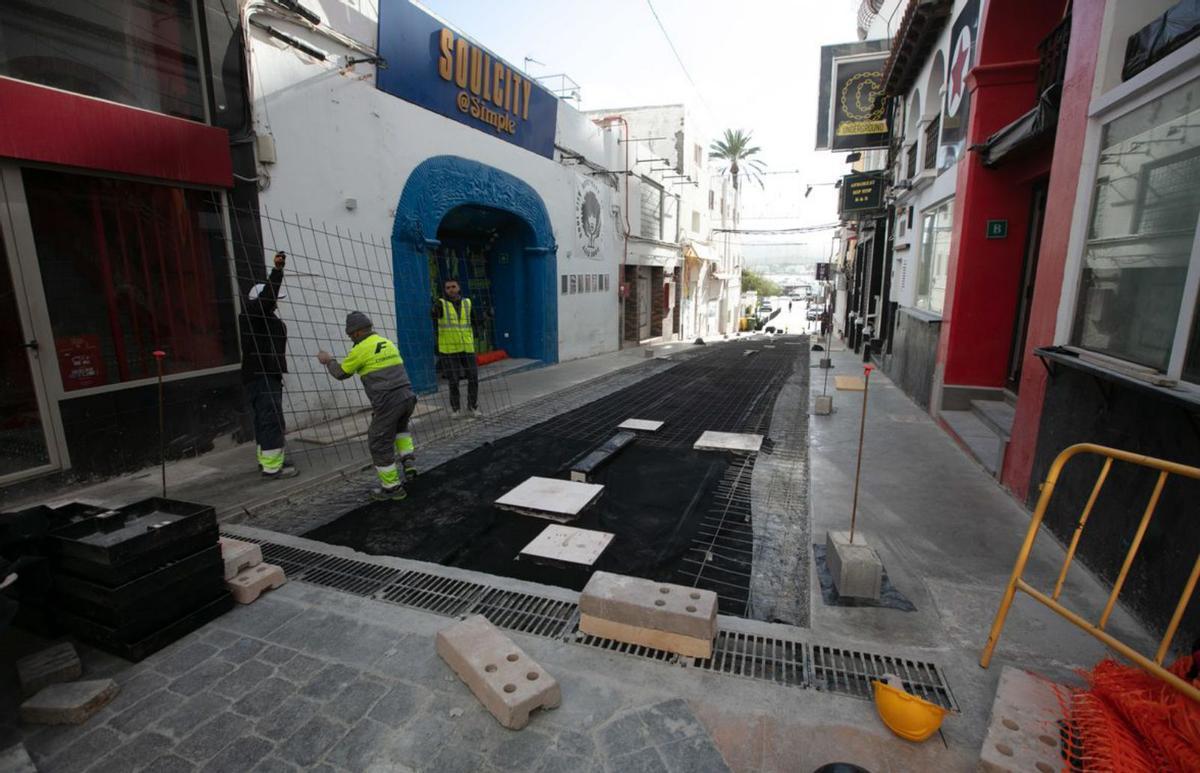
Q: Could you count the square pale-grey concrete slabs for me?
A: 4